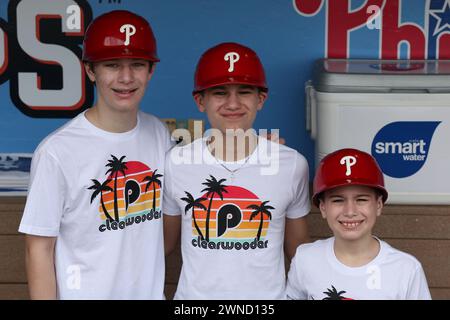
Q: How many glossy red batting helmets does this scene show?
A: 3